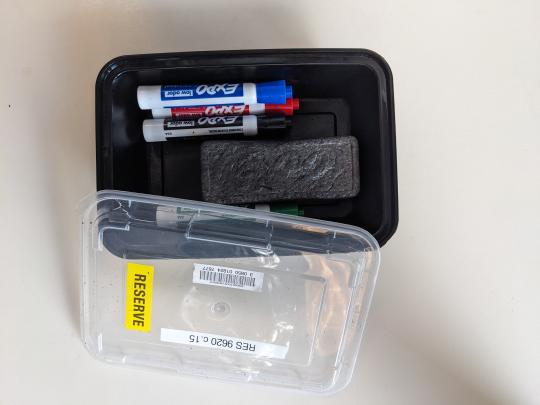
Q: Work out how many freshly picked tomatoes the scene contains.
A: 0